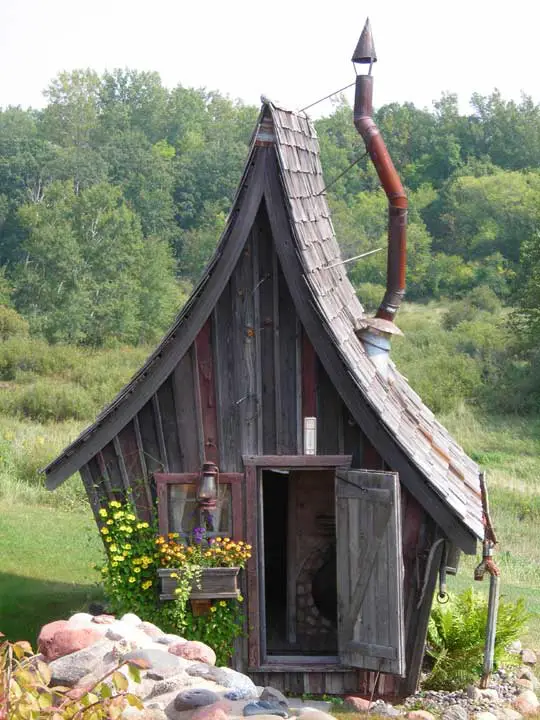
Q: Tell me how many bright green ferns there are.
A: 1